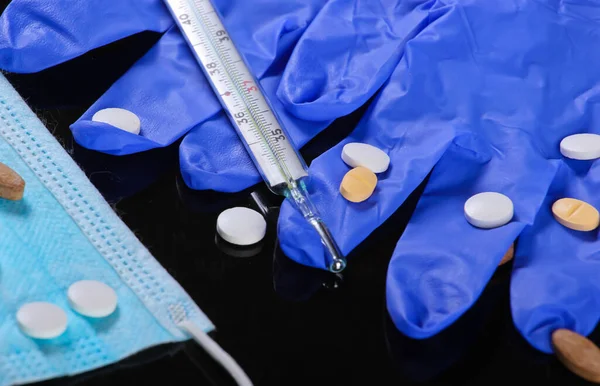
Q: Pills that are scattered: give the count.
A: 12